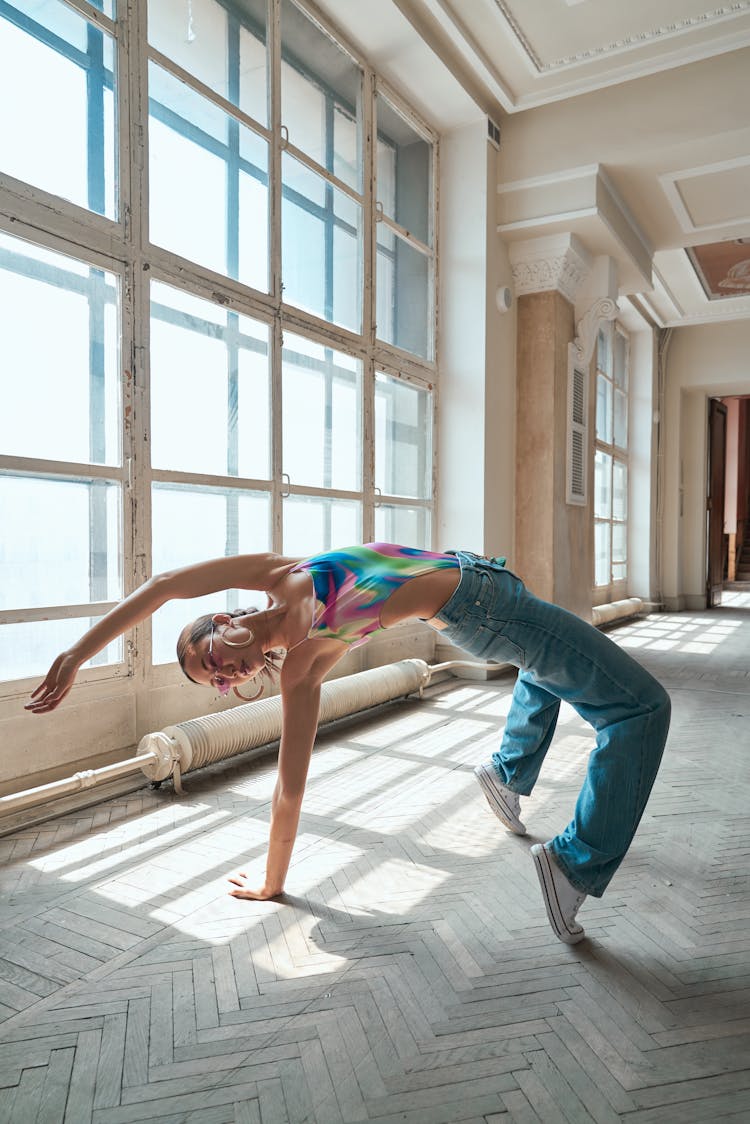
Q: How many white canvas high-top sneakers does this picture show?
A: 2